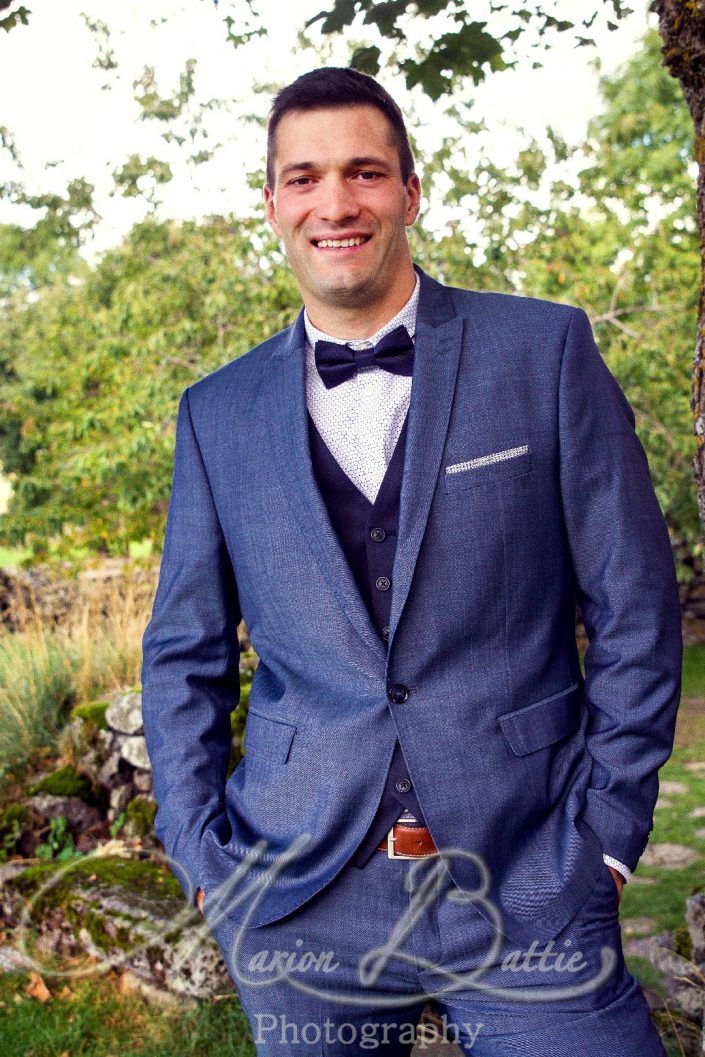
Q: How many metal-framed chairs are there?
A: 0